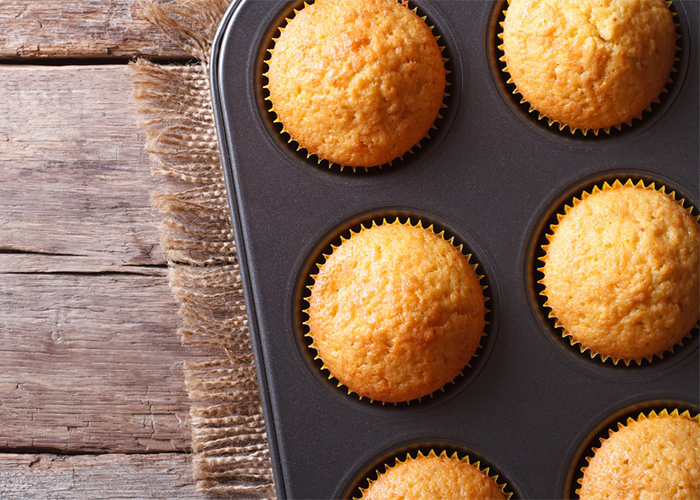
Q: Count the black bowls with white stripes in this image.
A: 0